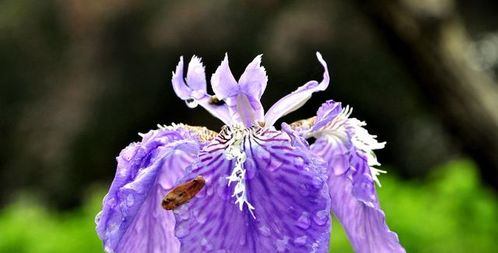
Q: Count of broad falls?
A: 3